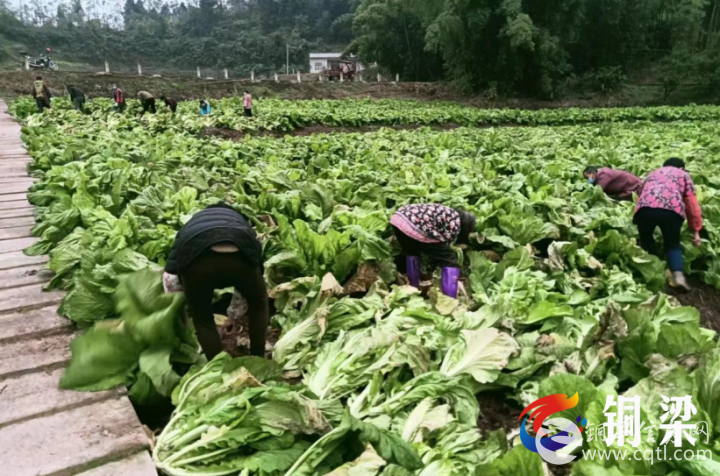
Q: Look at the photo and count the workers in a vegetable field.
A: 11